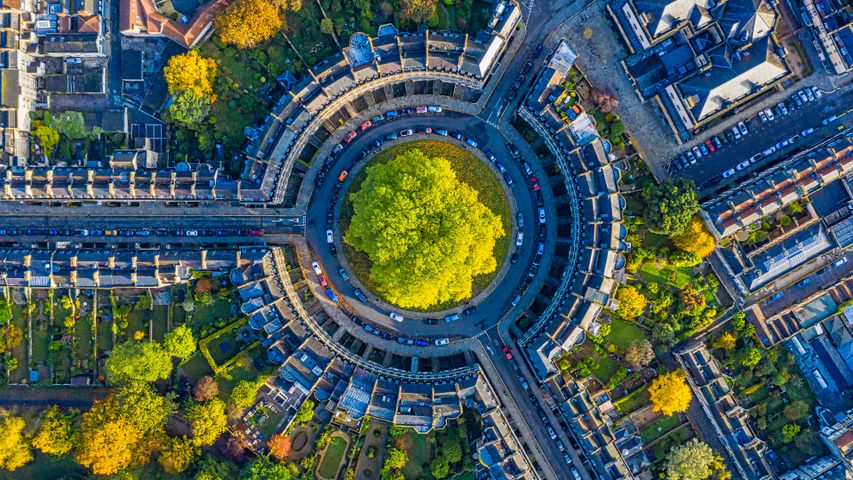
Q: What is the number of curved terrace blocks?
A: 3